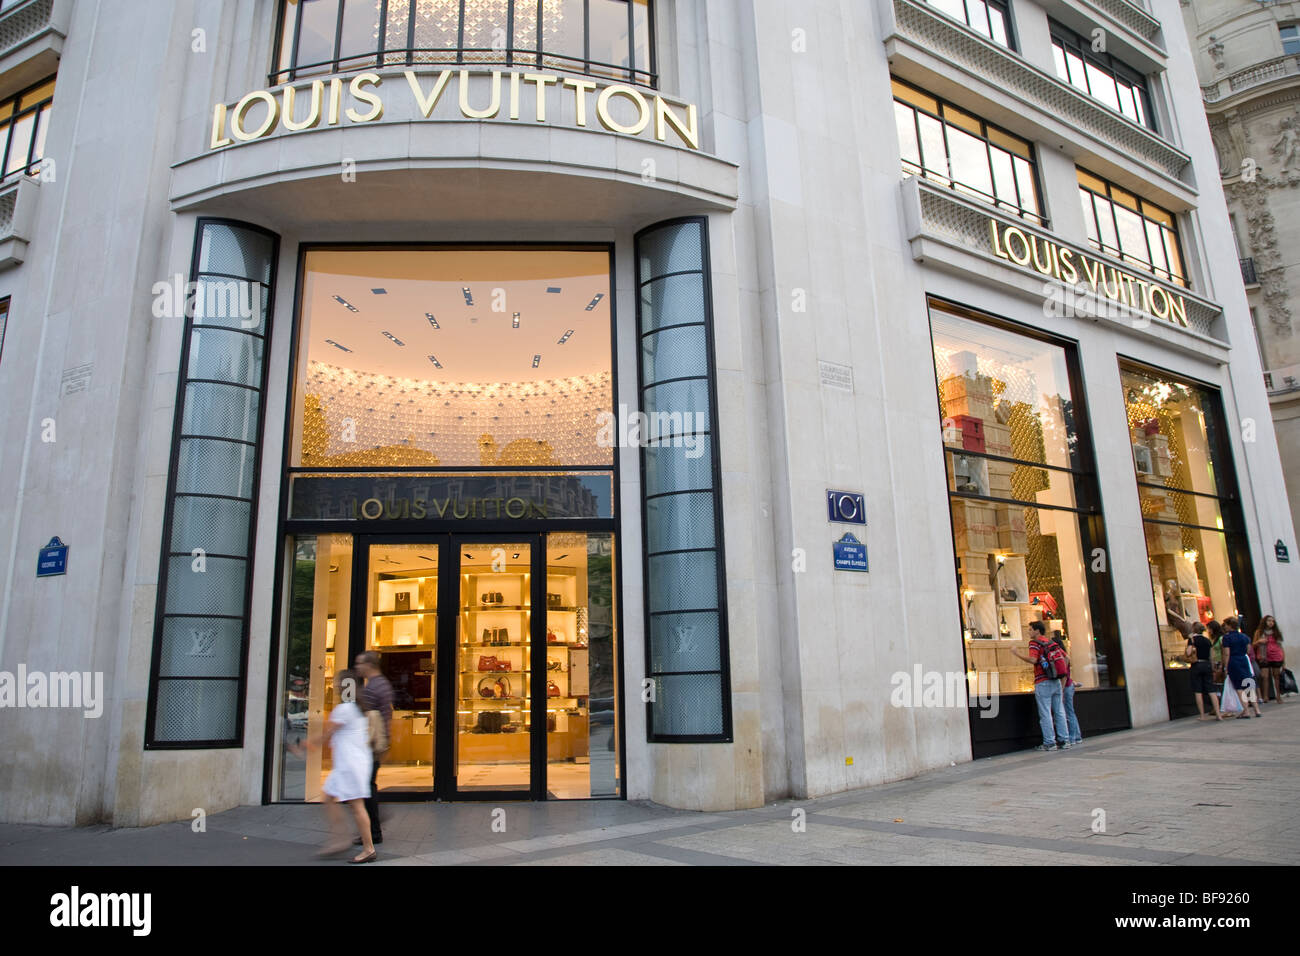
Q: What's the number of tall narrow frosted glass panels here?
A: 2